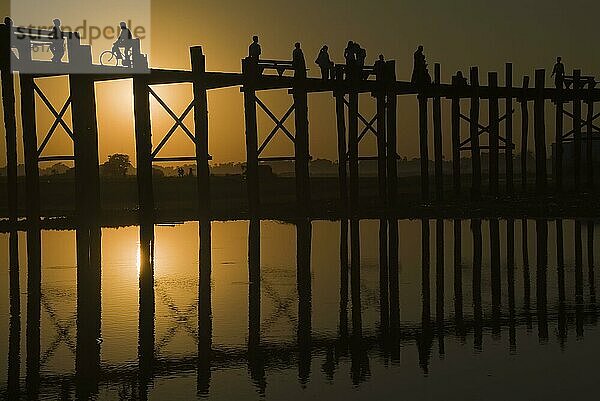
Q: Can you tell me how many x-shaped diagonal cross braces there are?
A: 6